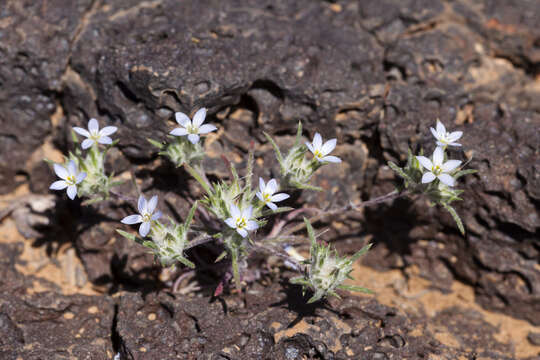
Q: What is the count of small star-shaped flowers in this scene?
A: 9